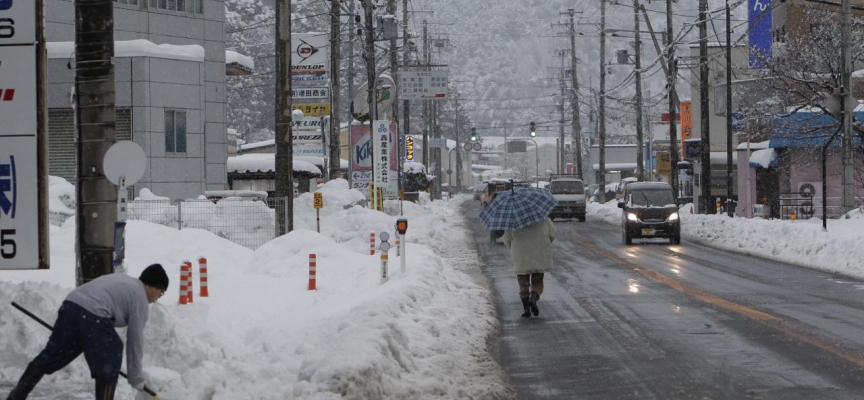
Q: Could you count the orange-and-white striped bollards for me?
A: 5